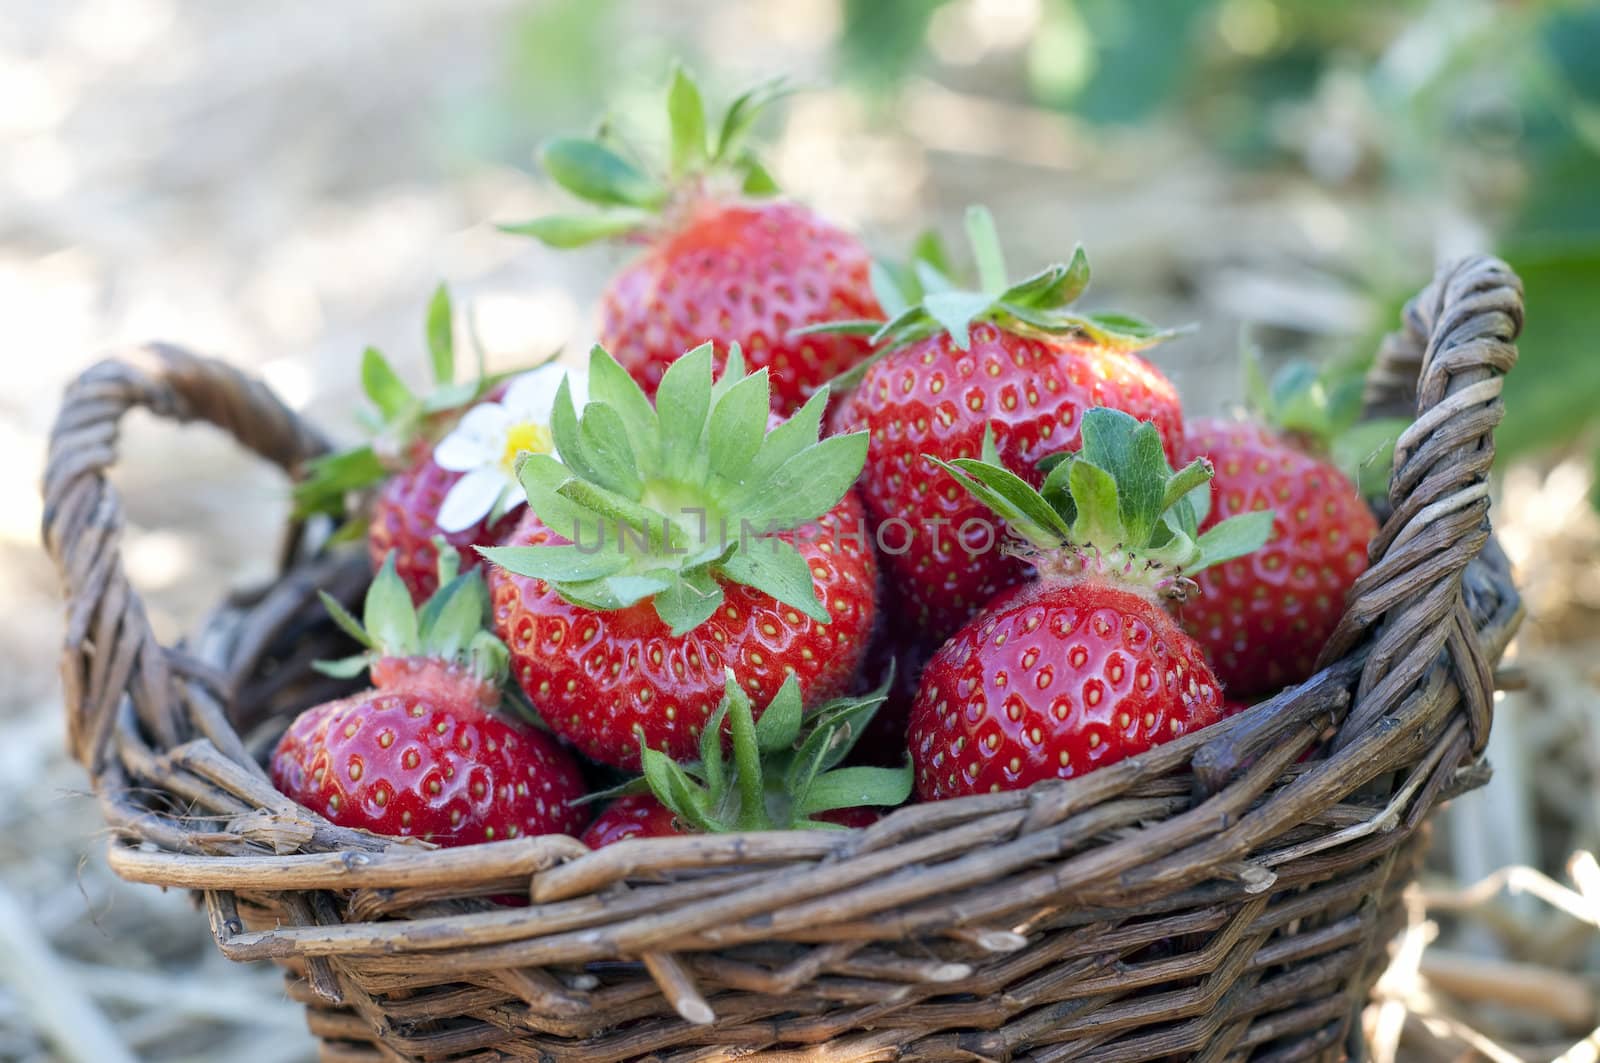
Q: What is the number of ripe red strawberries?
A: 8